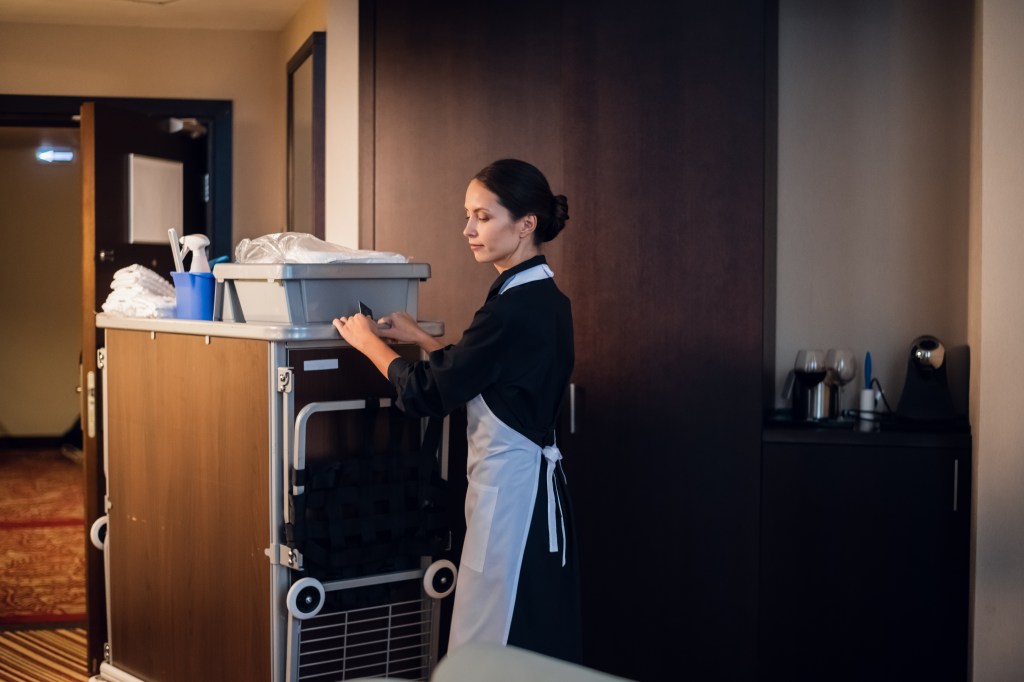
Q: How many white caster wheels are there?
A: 3